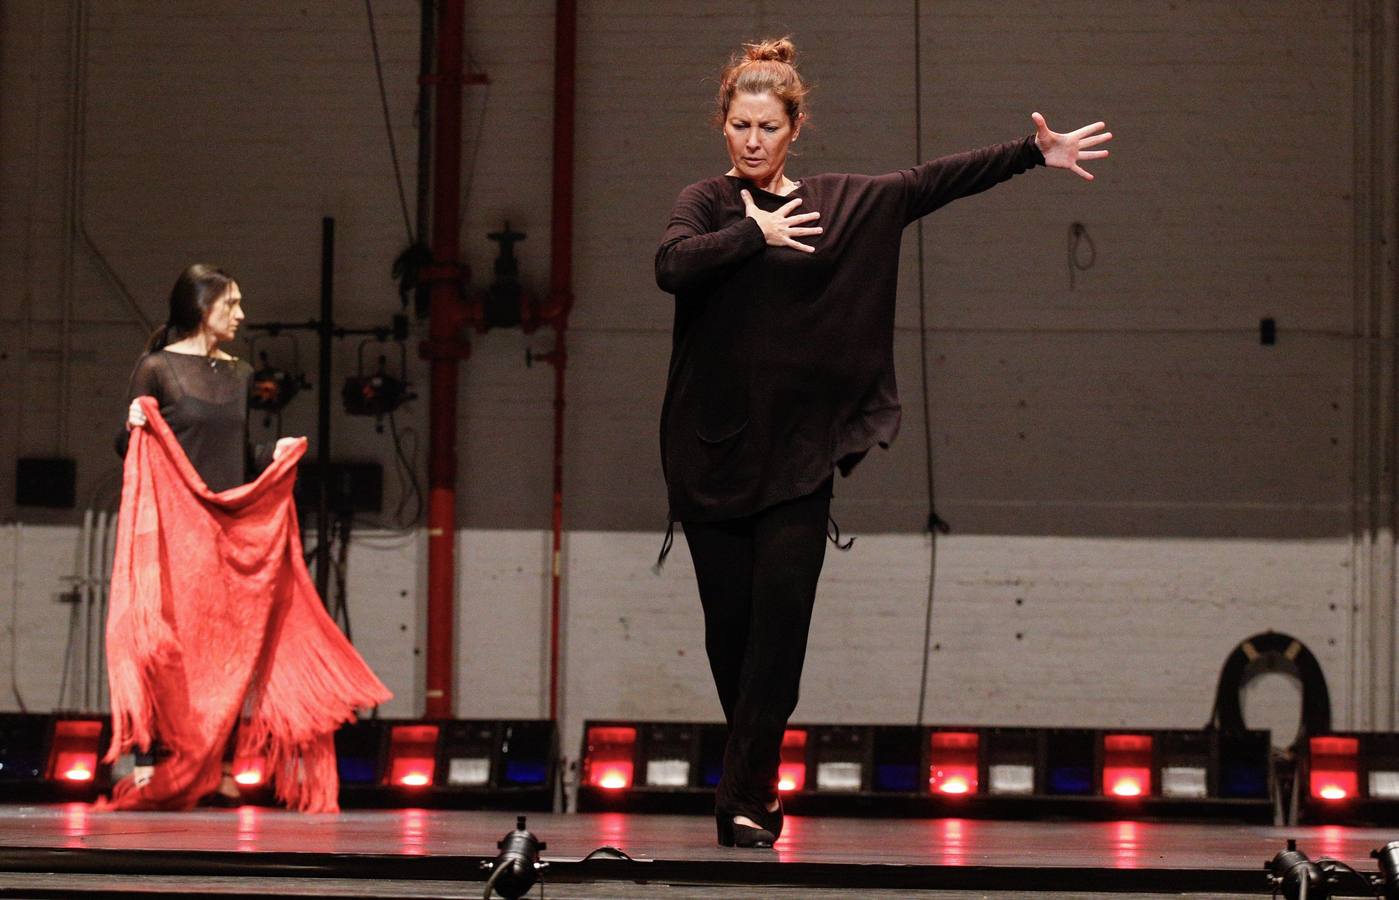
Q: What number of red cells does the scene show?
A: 8